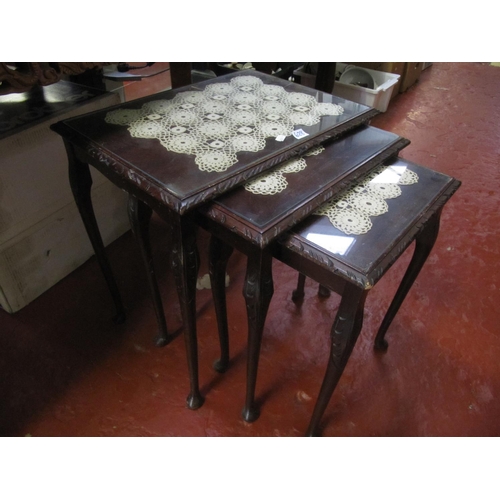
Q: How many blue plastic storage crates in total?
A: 0